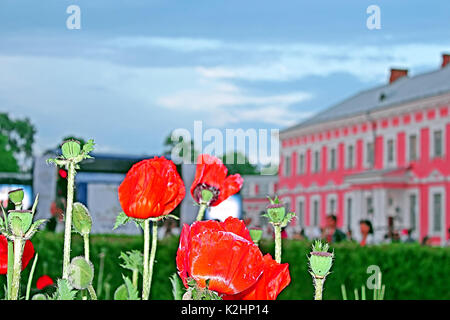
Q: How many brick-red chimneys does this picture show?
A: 2